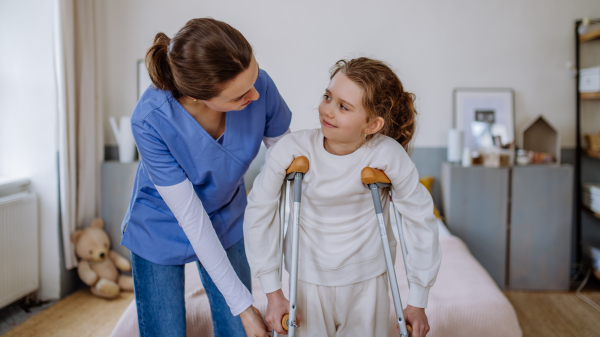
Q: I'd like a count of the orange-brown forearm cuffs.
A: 2